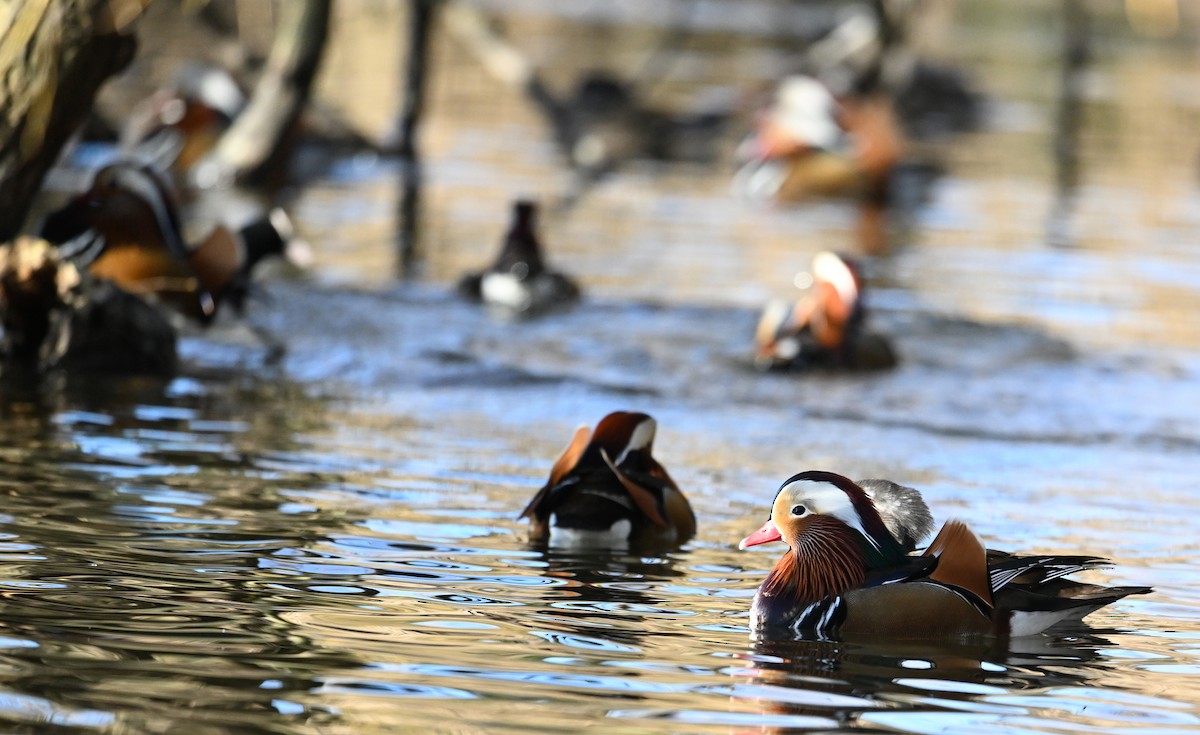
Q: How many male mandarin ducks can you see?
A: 6